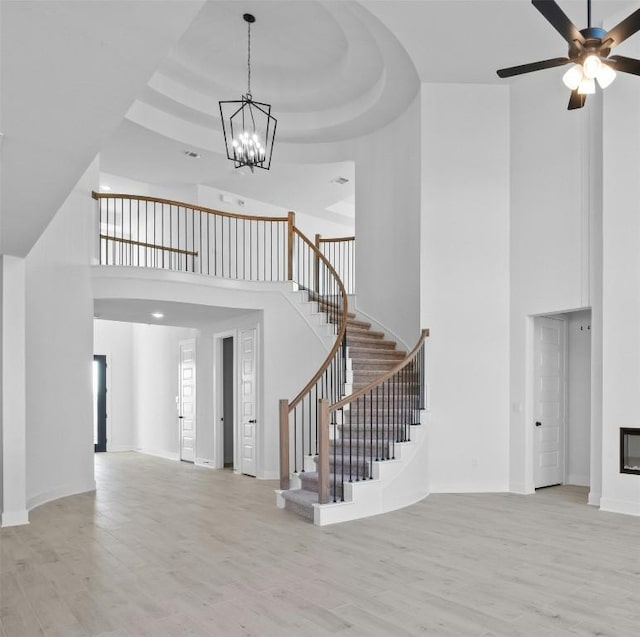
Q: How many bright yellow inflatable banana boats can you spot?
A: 0